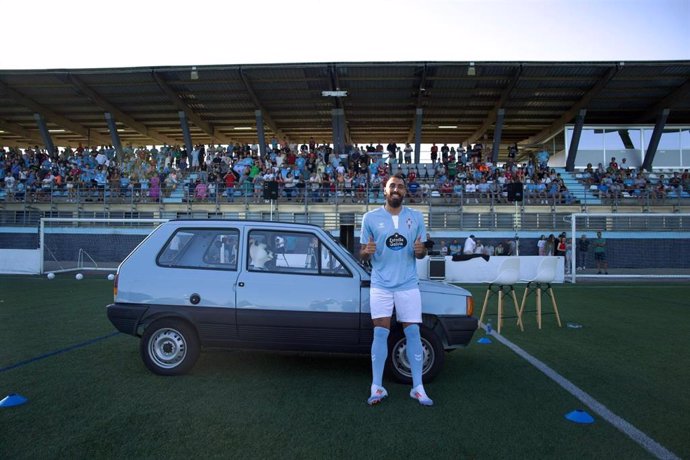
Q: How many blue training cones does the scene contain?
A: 3